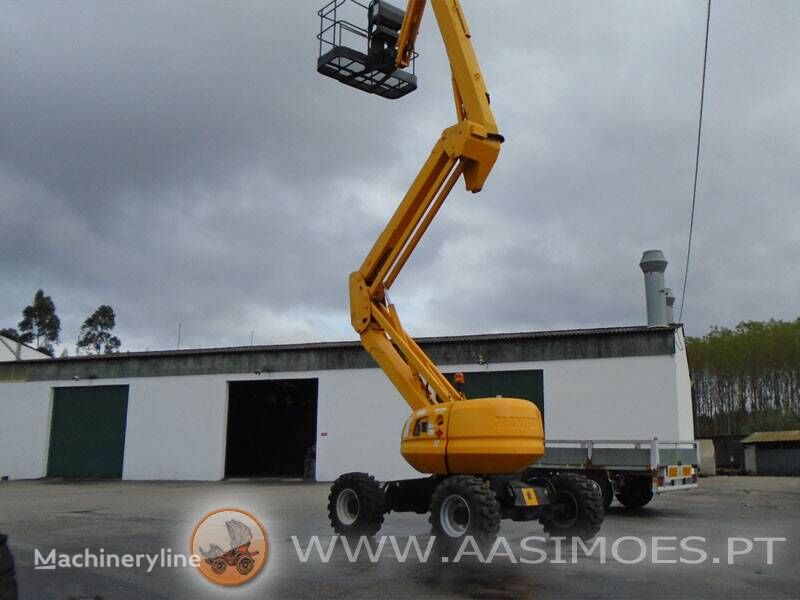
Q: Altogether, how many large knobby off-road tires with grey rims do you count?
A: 3